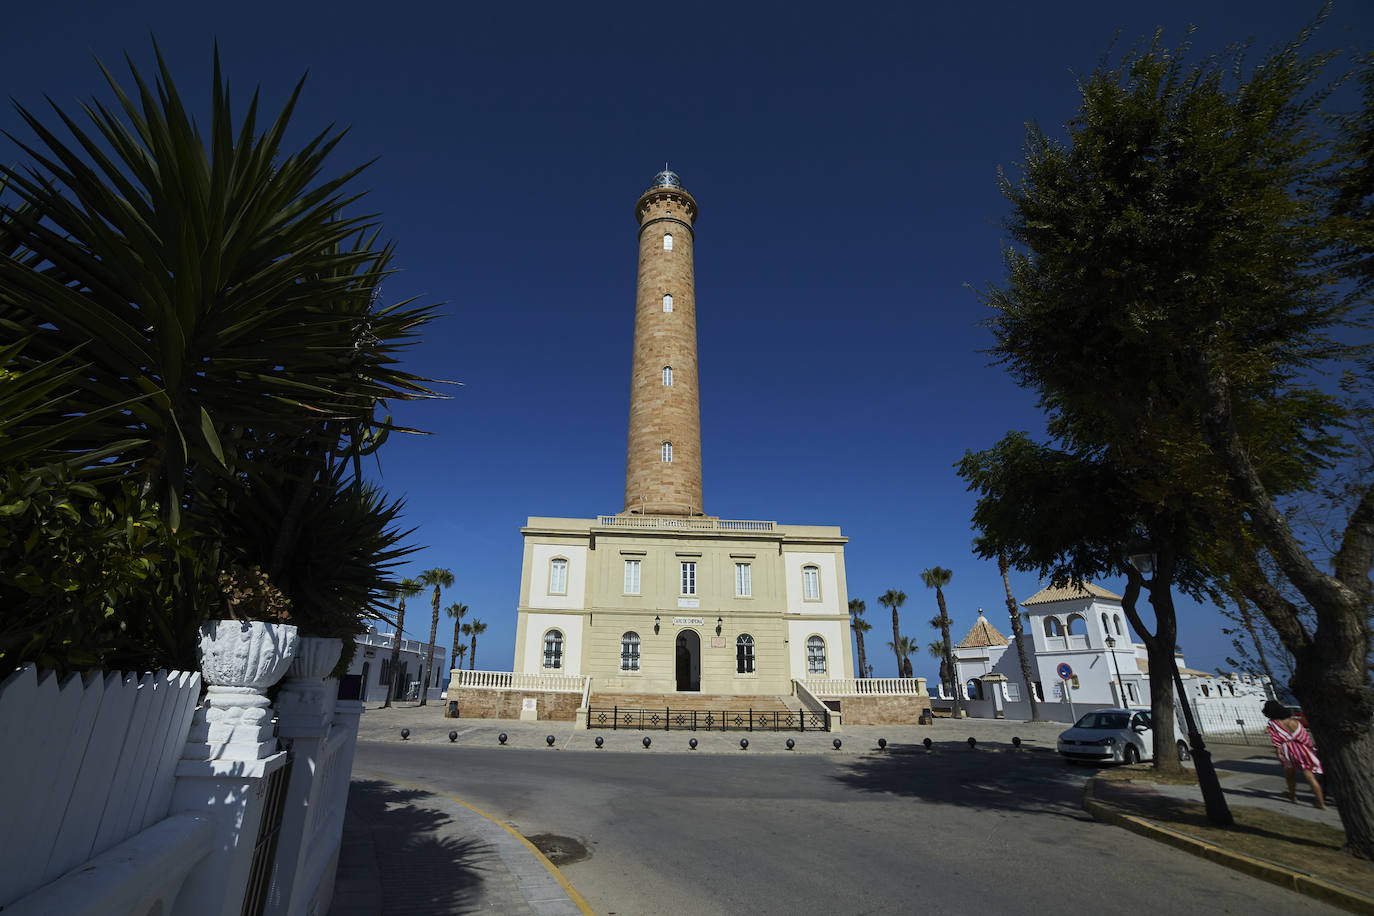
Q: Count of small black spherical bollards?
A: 14